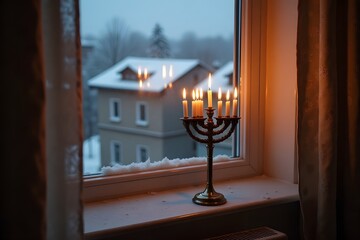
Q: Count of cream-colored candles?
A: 8